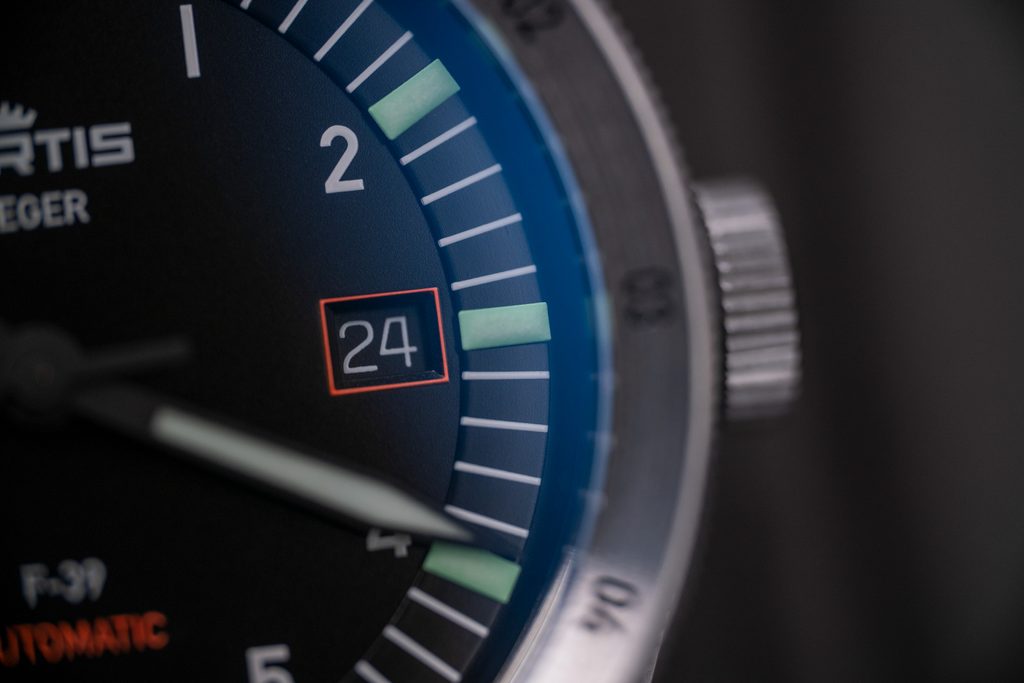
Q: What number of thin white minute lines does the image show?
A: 15